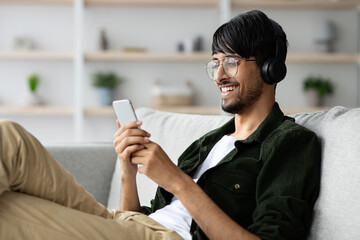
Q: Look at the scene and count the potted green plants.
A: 3